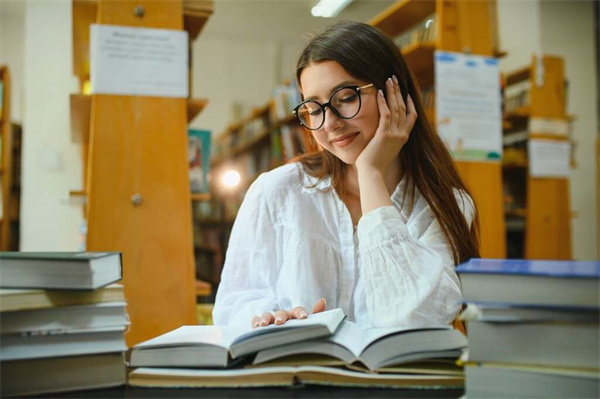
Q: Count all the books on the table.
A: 12